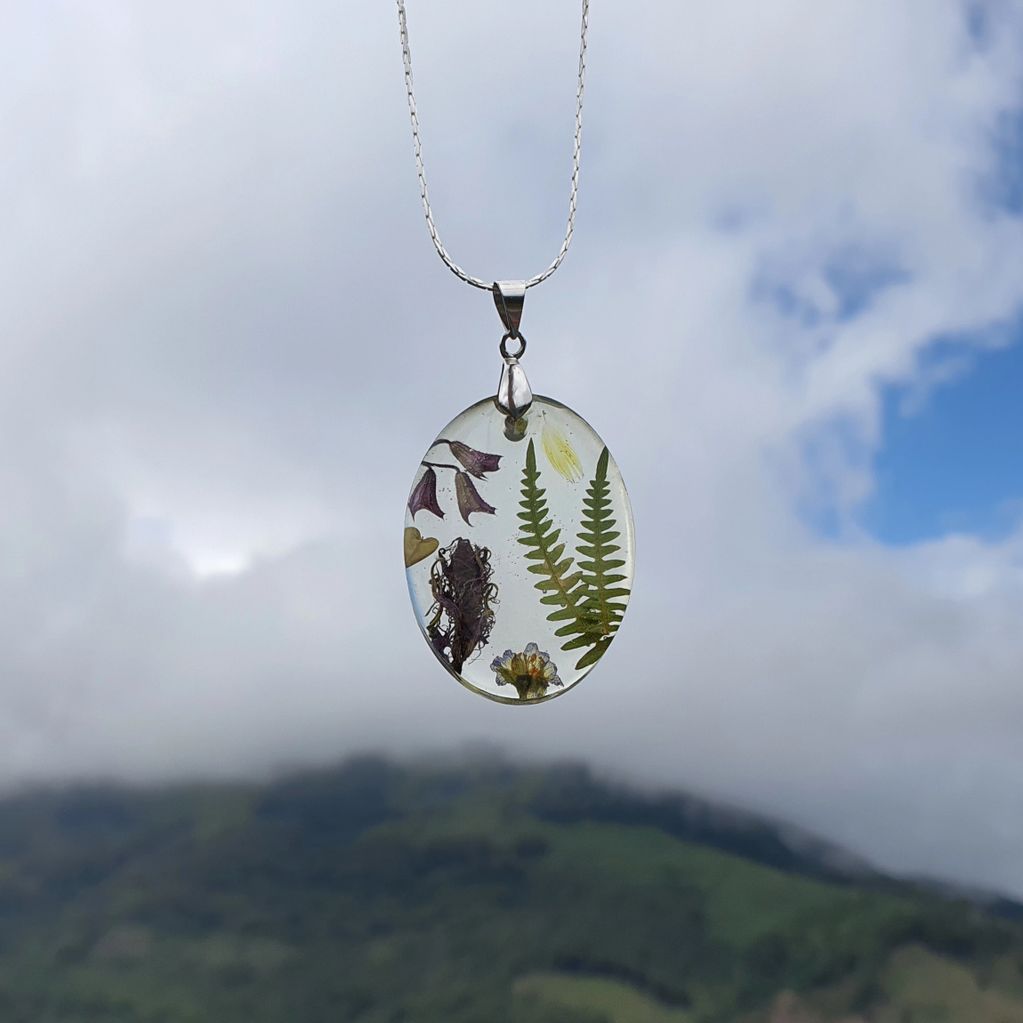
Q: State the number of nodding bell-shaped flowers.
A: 3